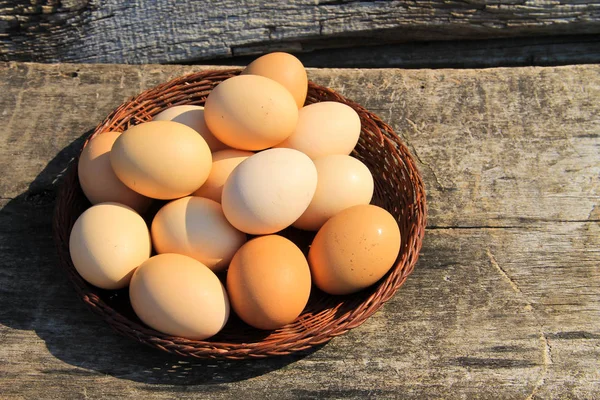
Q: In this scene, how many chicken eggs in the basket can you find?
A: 14